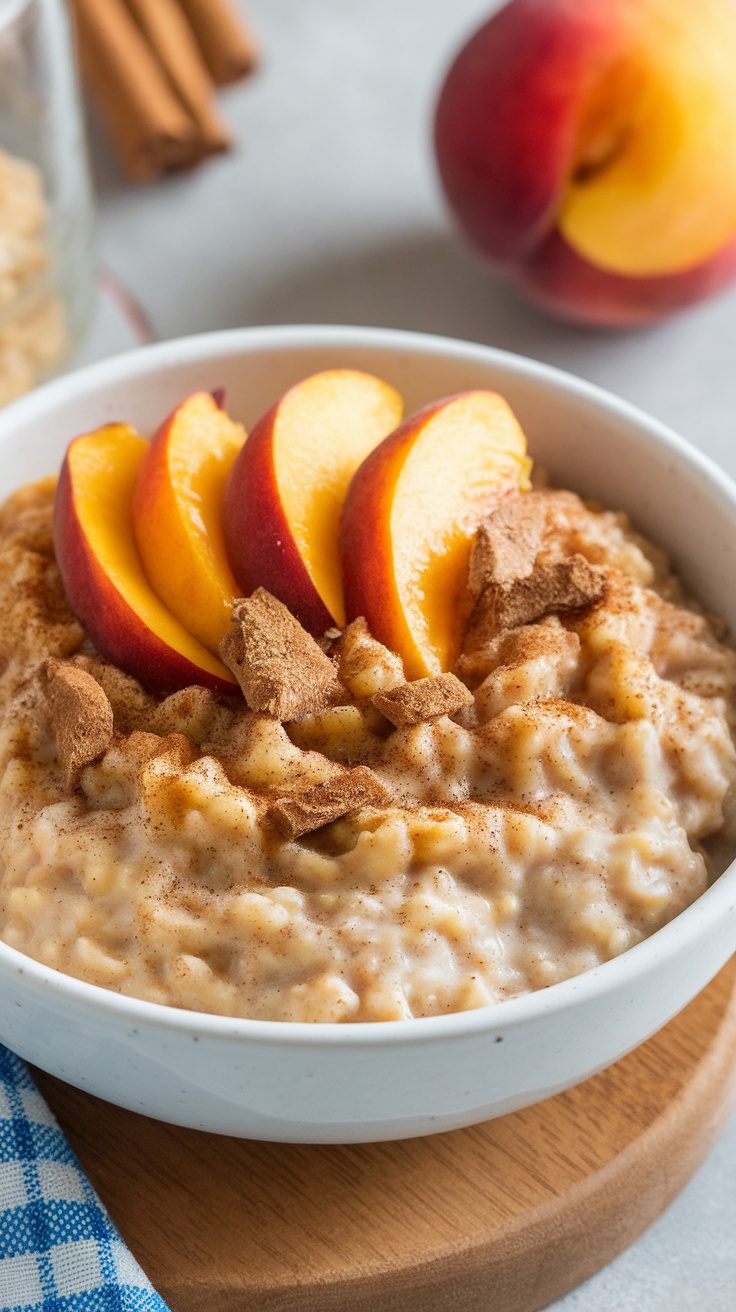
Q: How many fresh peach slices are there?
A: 4